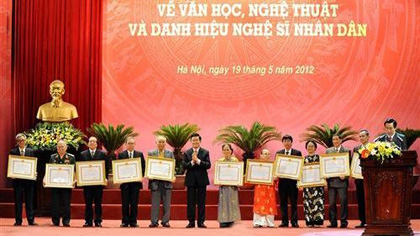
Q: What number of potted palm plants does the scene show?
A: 5